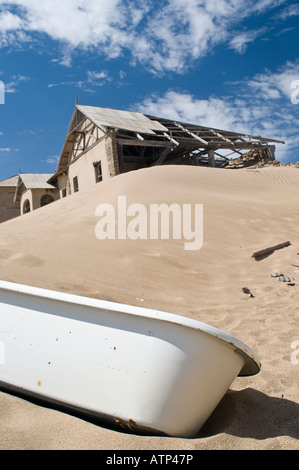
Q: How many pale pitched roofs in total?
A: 3